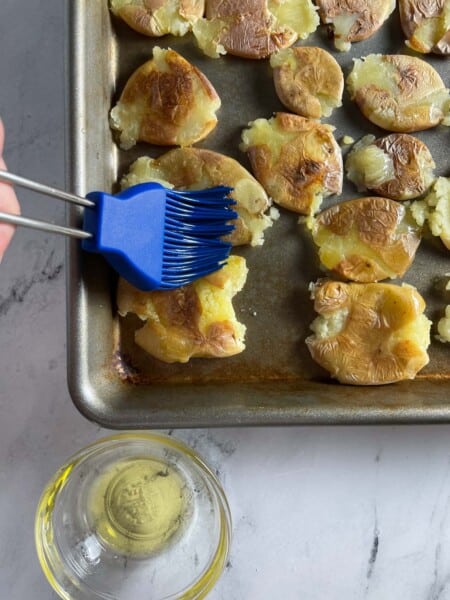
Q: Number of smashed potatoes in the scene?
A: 15